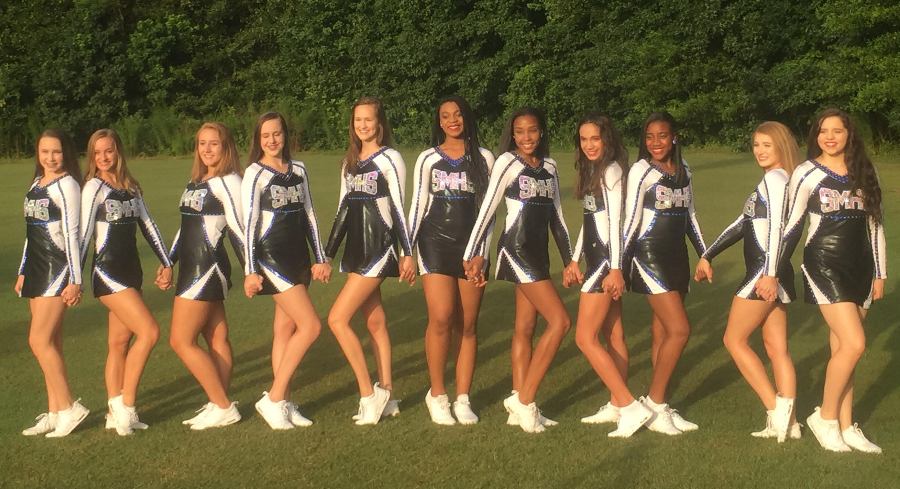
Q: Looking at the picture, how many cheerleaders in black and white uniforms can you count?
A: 11